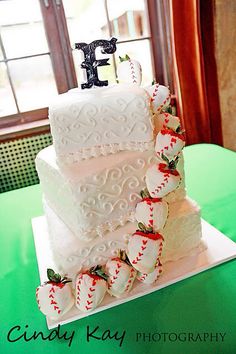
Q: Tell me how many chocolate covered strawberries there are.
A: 11